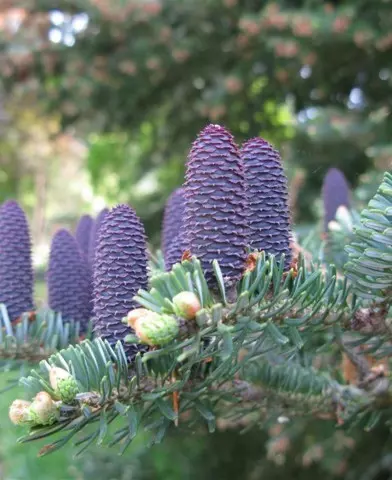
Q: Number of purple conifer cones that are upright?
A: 9